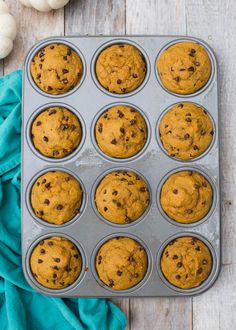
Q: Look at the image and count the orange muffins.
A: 12